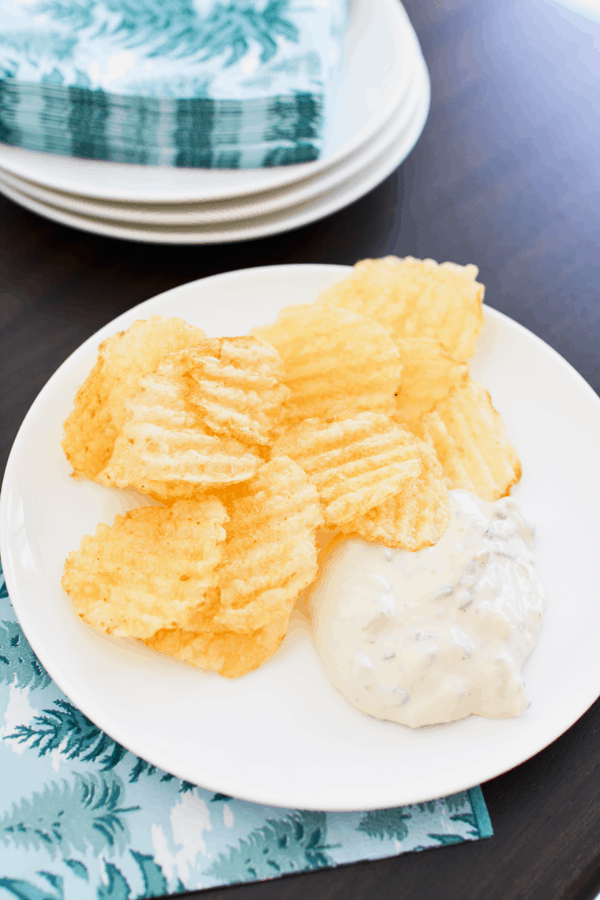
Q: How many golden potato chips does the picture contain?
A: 12